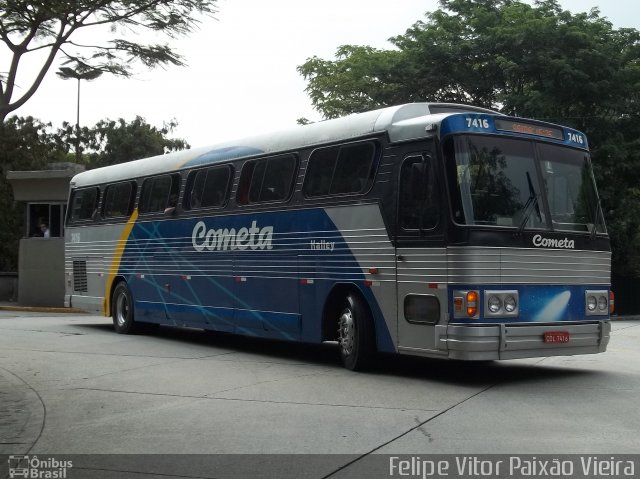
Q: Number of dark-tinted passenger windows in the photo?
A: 6